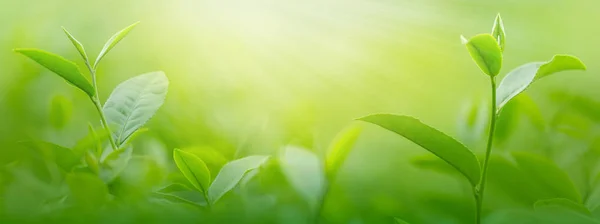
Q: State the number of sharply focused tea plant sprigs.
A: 3